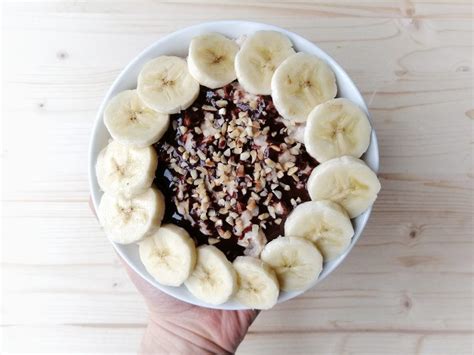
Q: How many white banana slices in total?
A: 14